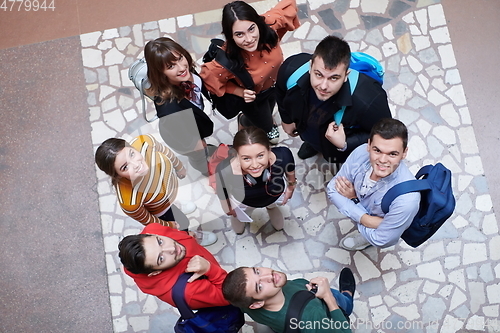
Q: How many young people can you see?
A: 8